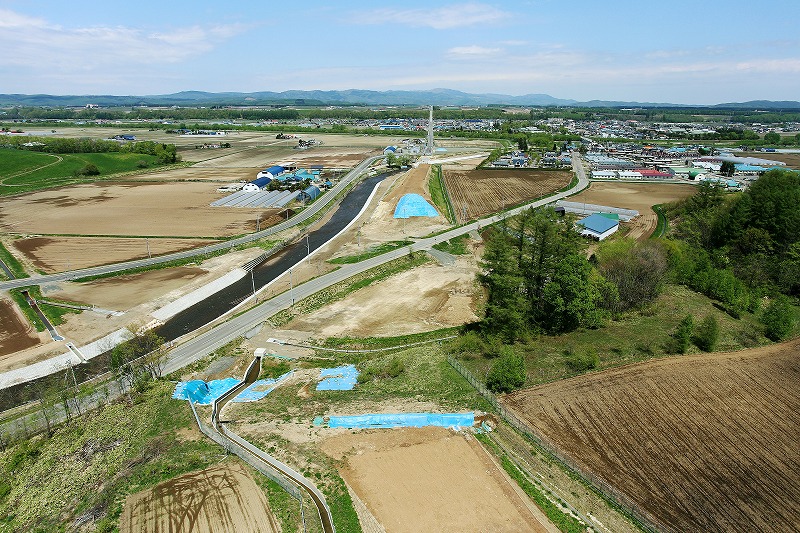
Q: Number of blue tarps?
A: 5